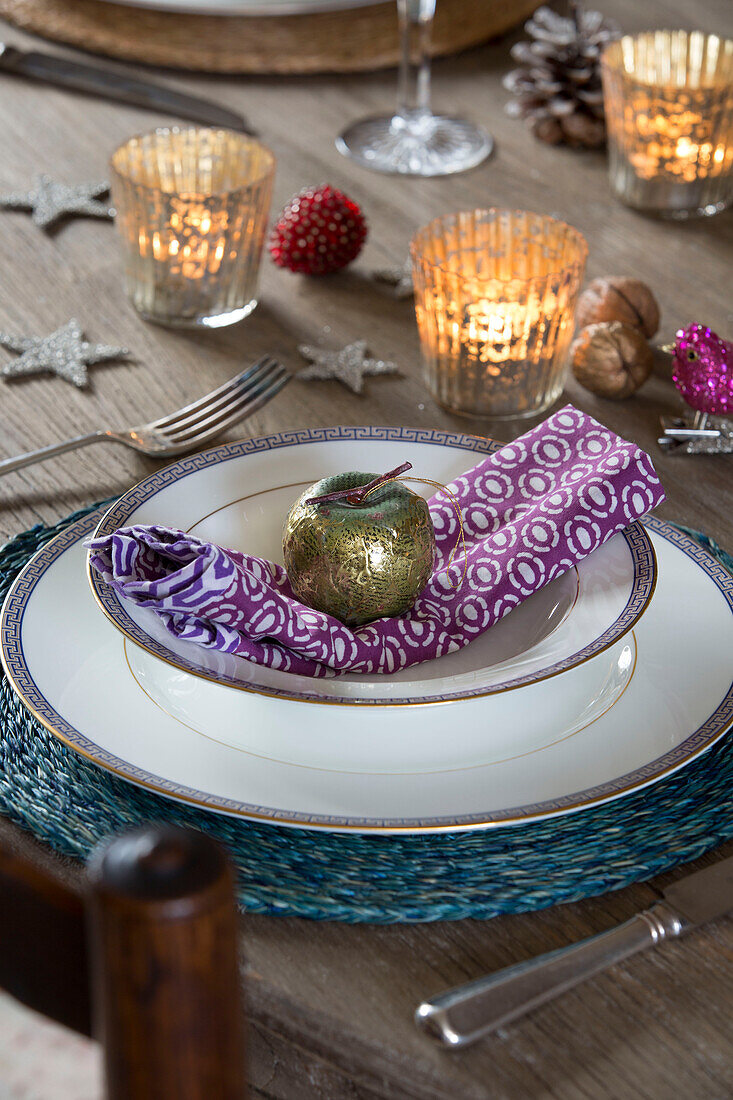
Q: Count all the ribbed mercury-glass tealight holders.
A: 3